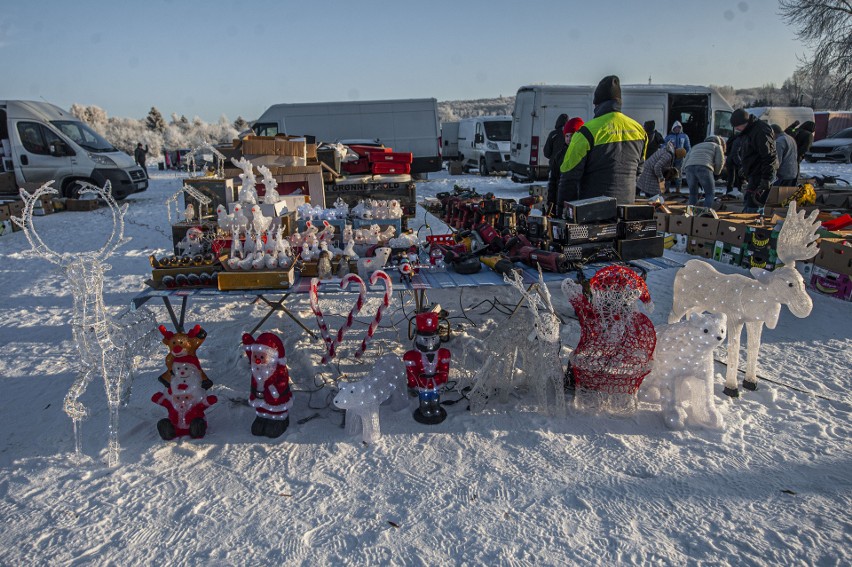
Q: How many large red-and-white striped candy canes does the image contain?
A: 3